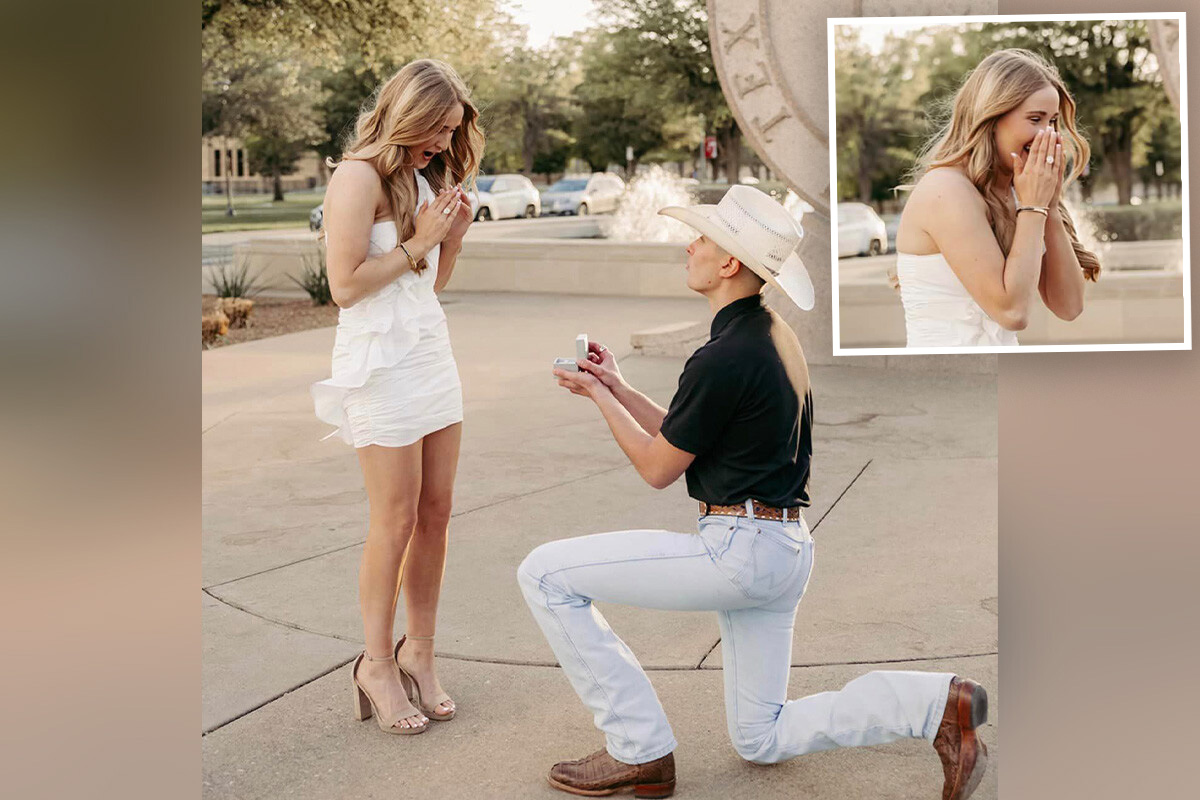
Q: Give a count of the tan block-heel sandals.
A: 2